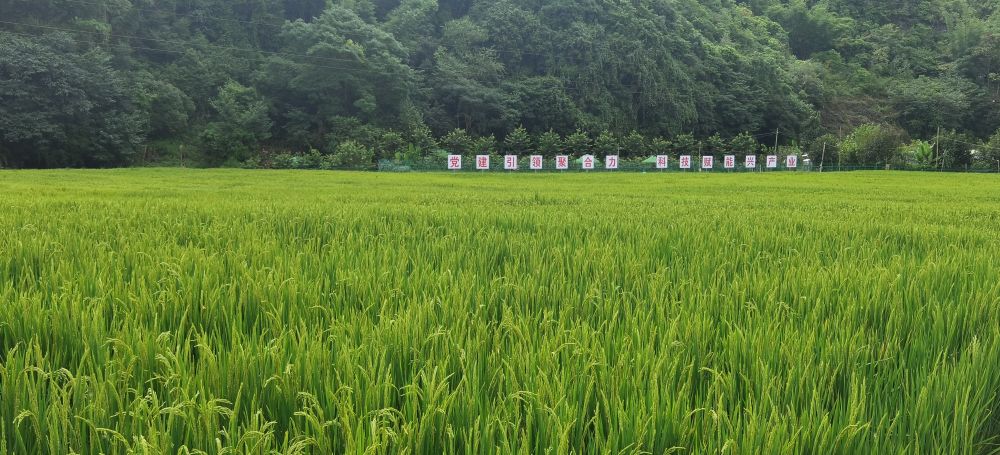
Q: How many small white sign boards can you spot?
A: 14